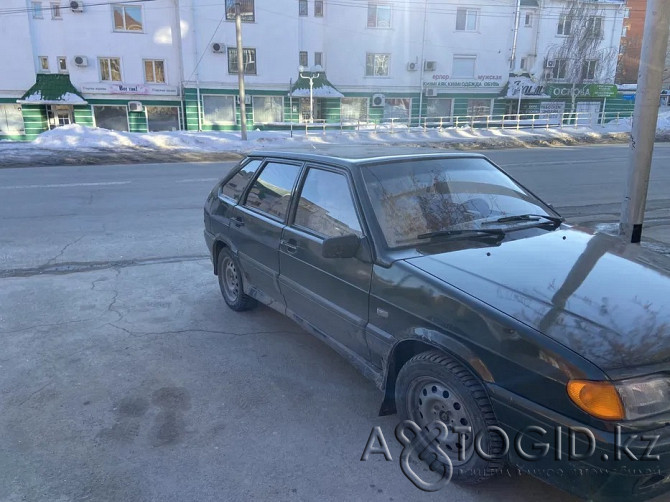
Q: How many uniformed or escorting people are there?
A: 0